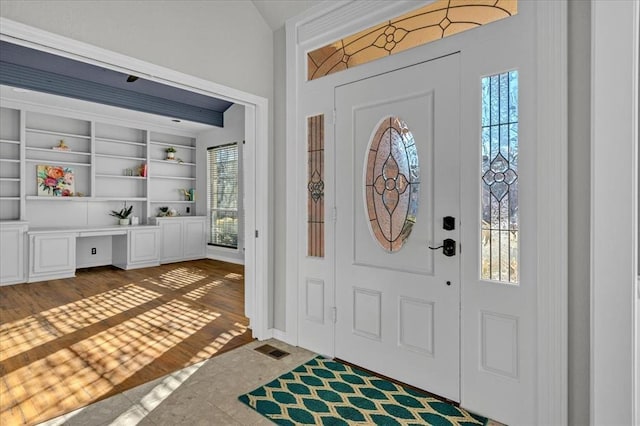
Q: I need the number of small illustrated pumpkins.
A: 0